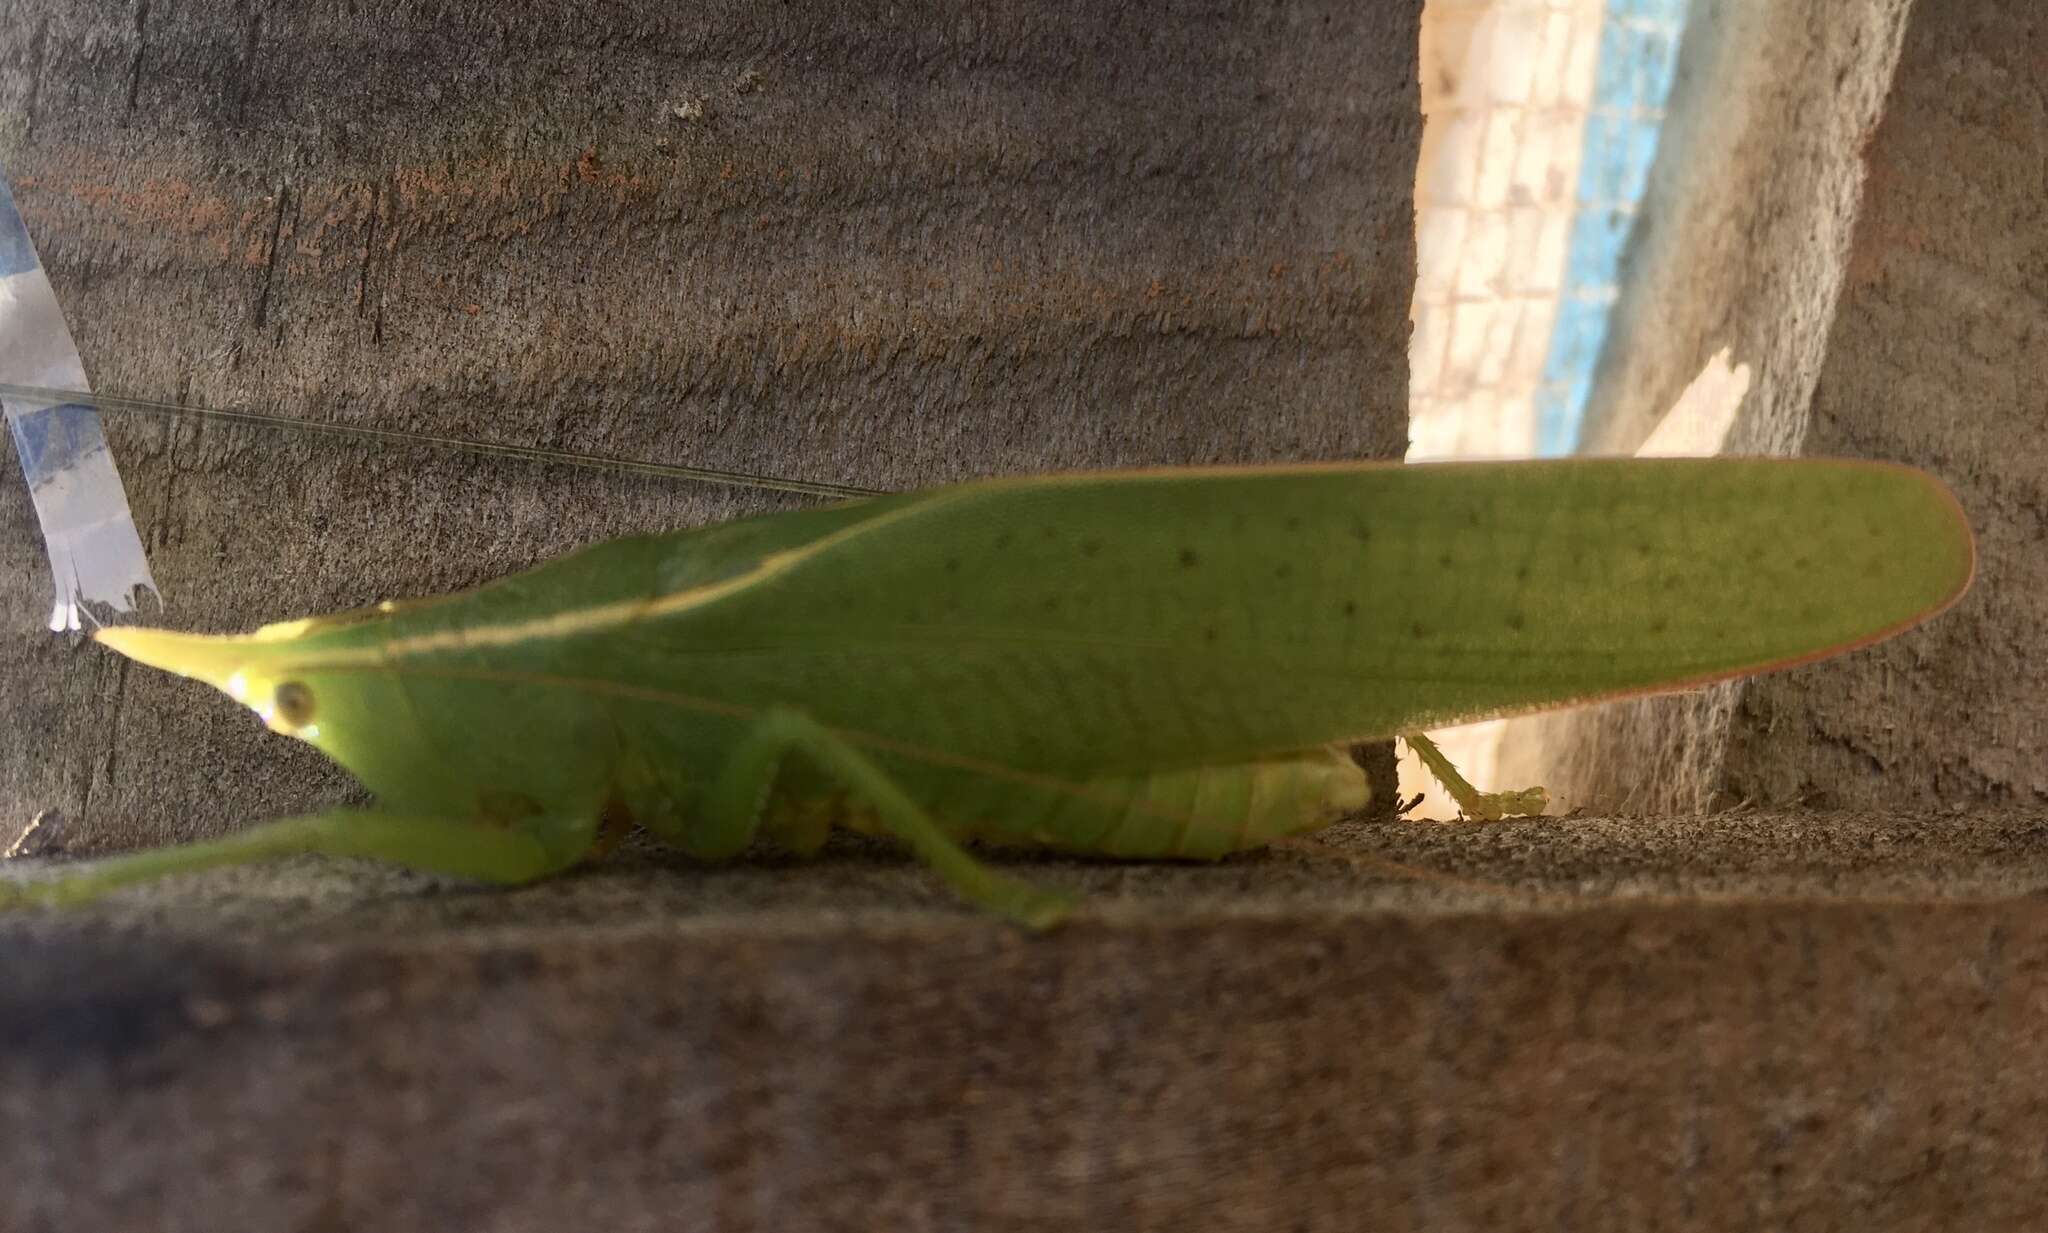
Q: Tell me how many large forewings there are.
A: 1